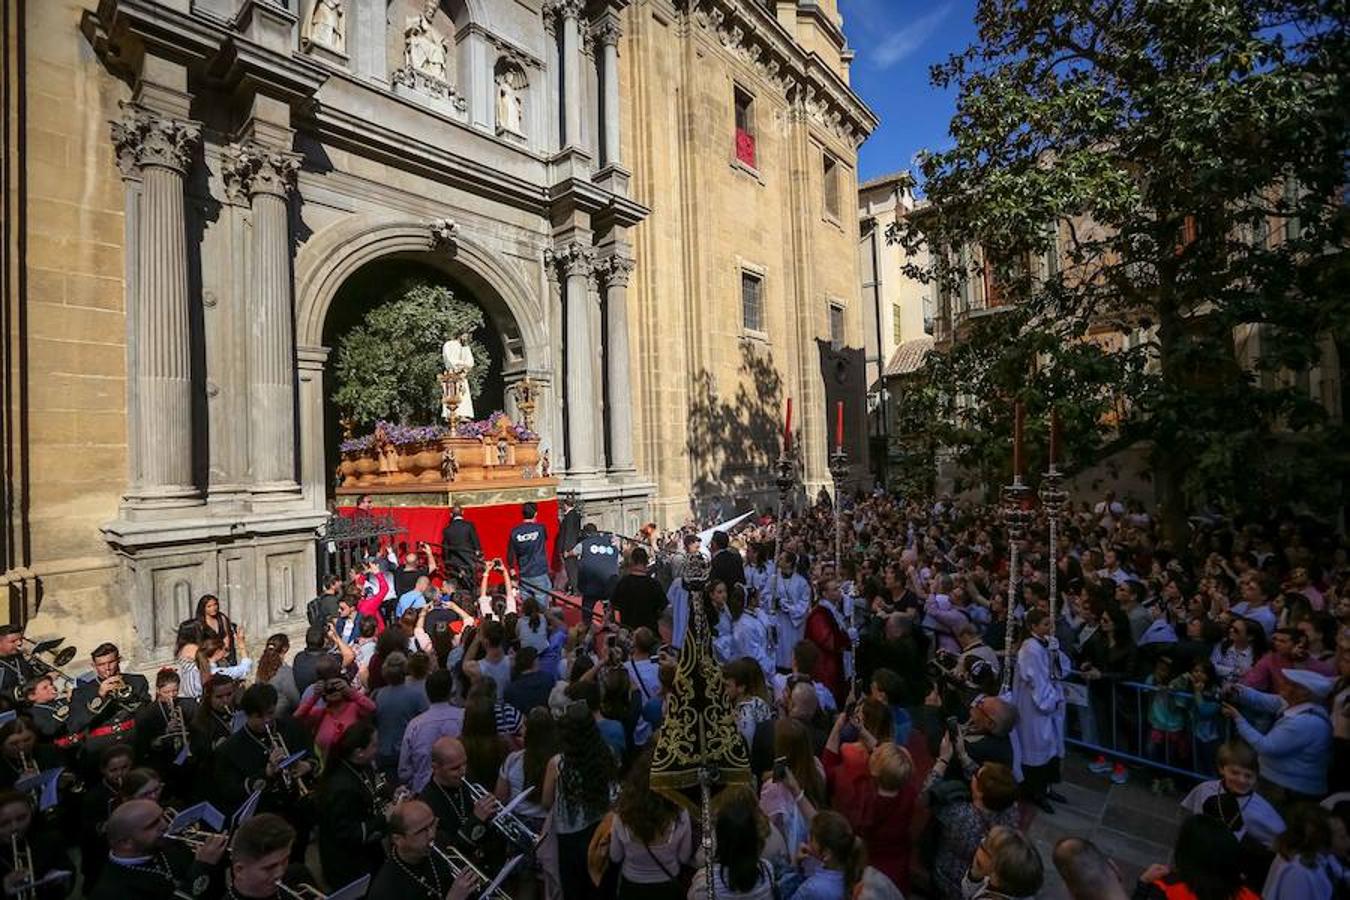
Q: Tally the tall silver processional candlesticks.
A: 4